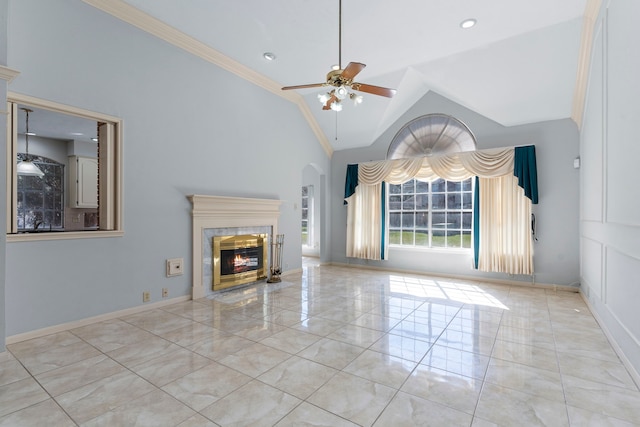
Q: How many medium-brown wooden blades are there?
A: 4